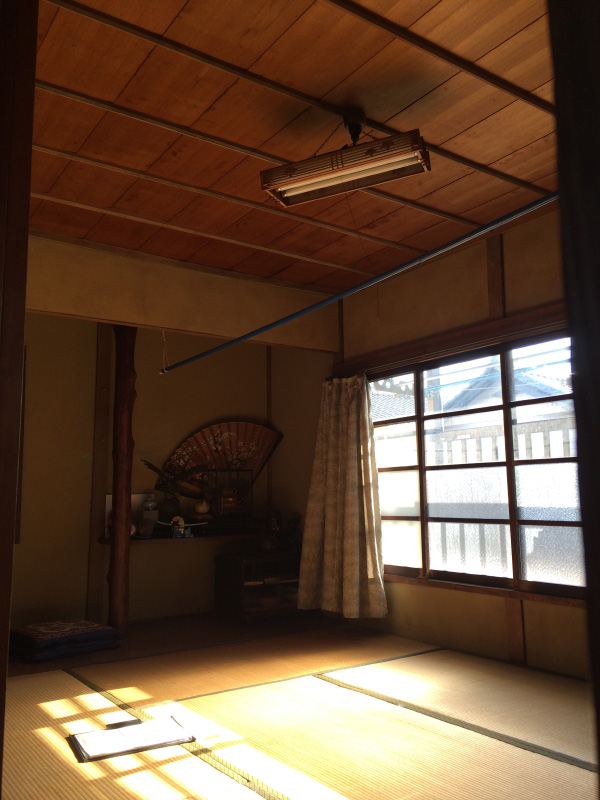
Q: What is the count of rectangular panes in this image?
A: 12